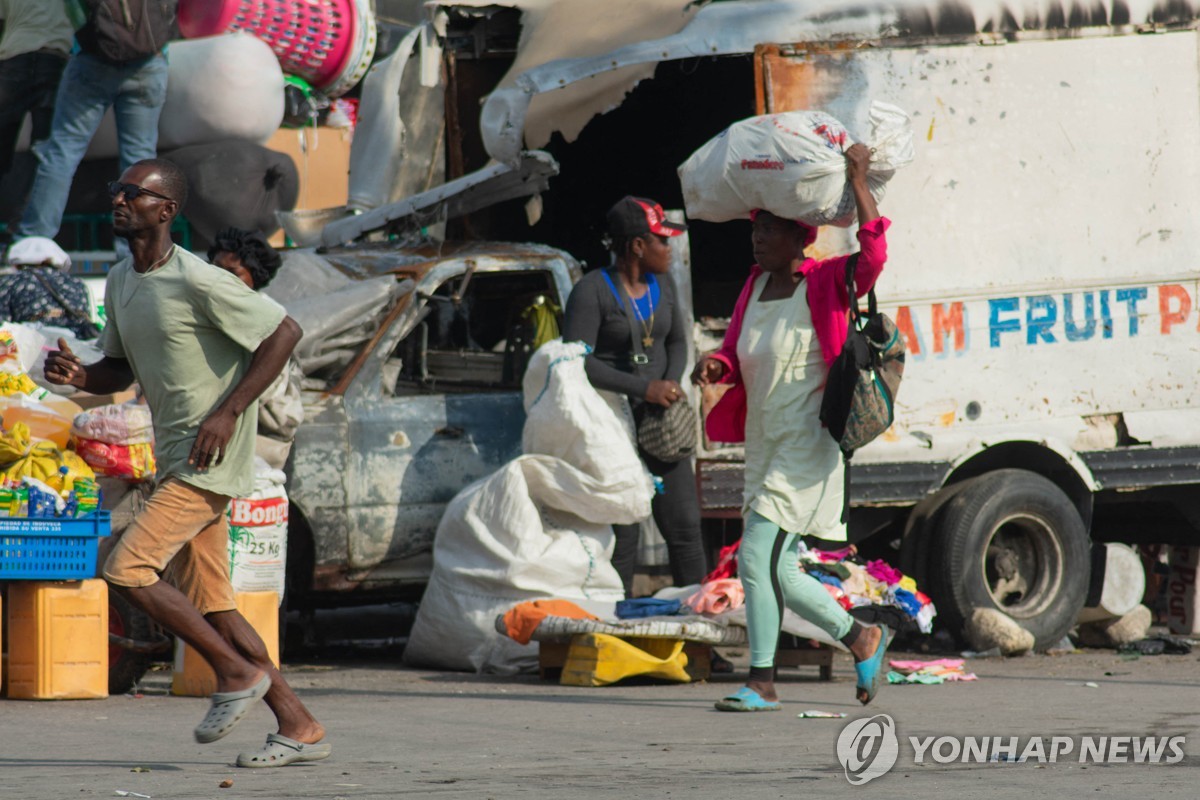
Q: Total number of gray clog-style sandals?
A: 2